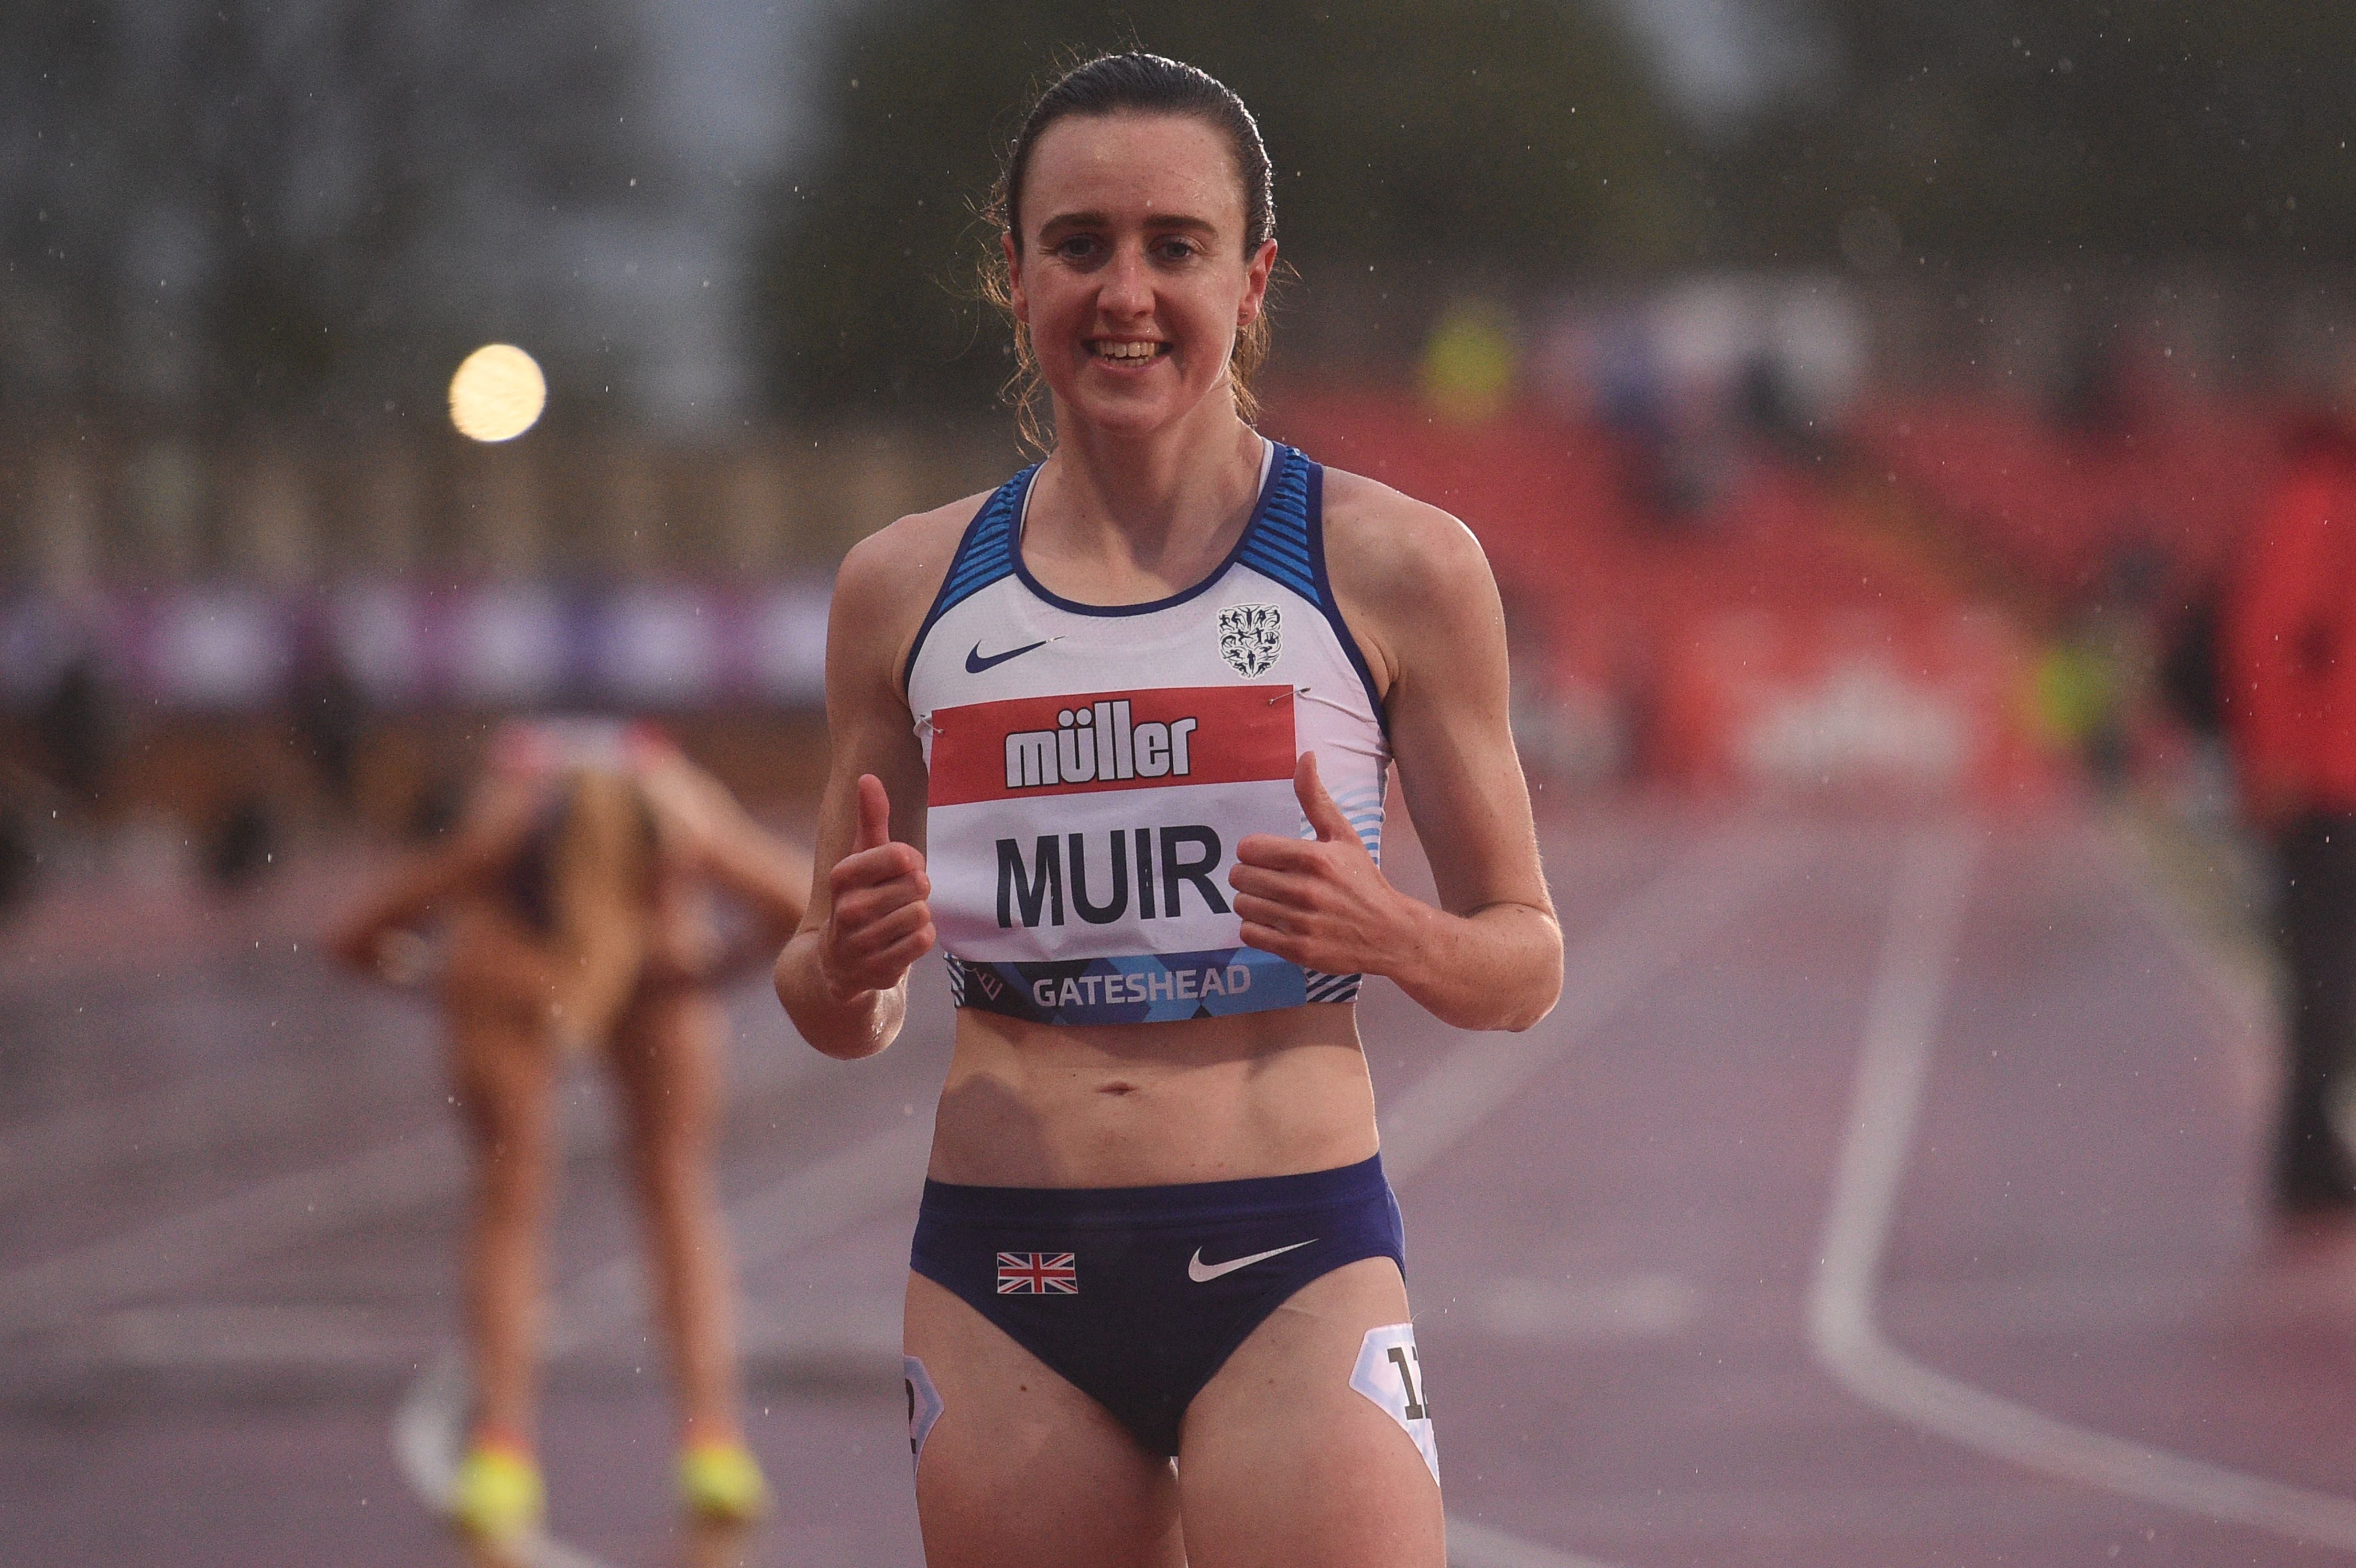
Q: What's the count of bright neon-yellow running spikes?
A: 2